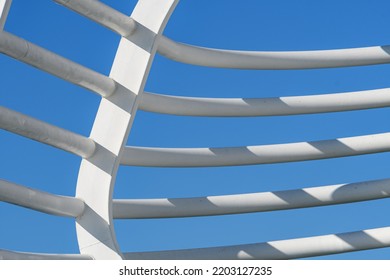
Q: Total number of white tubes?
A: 10